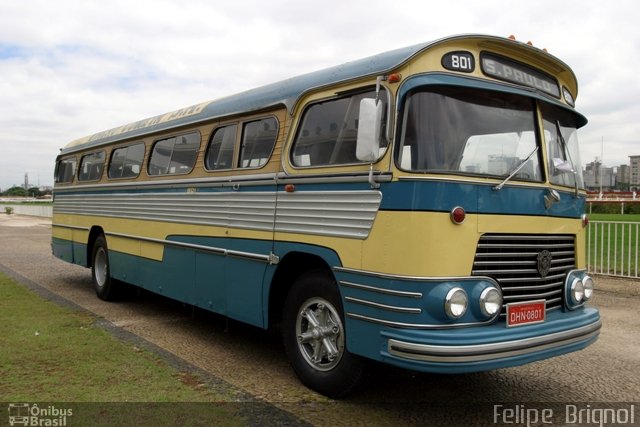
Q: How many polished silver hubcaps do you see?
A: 2